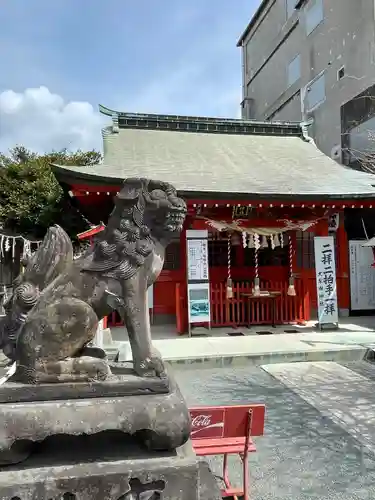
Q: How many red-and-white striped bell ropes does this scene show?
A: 3